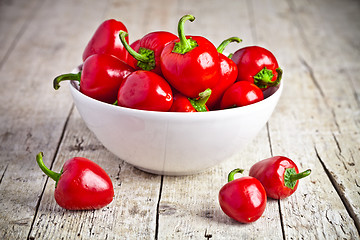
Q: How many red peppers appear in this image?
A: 12